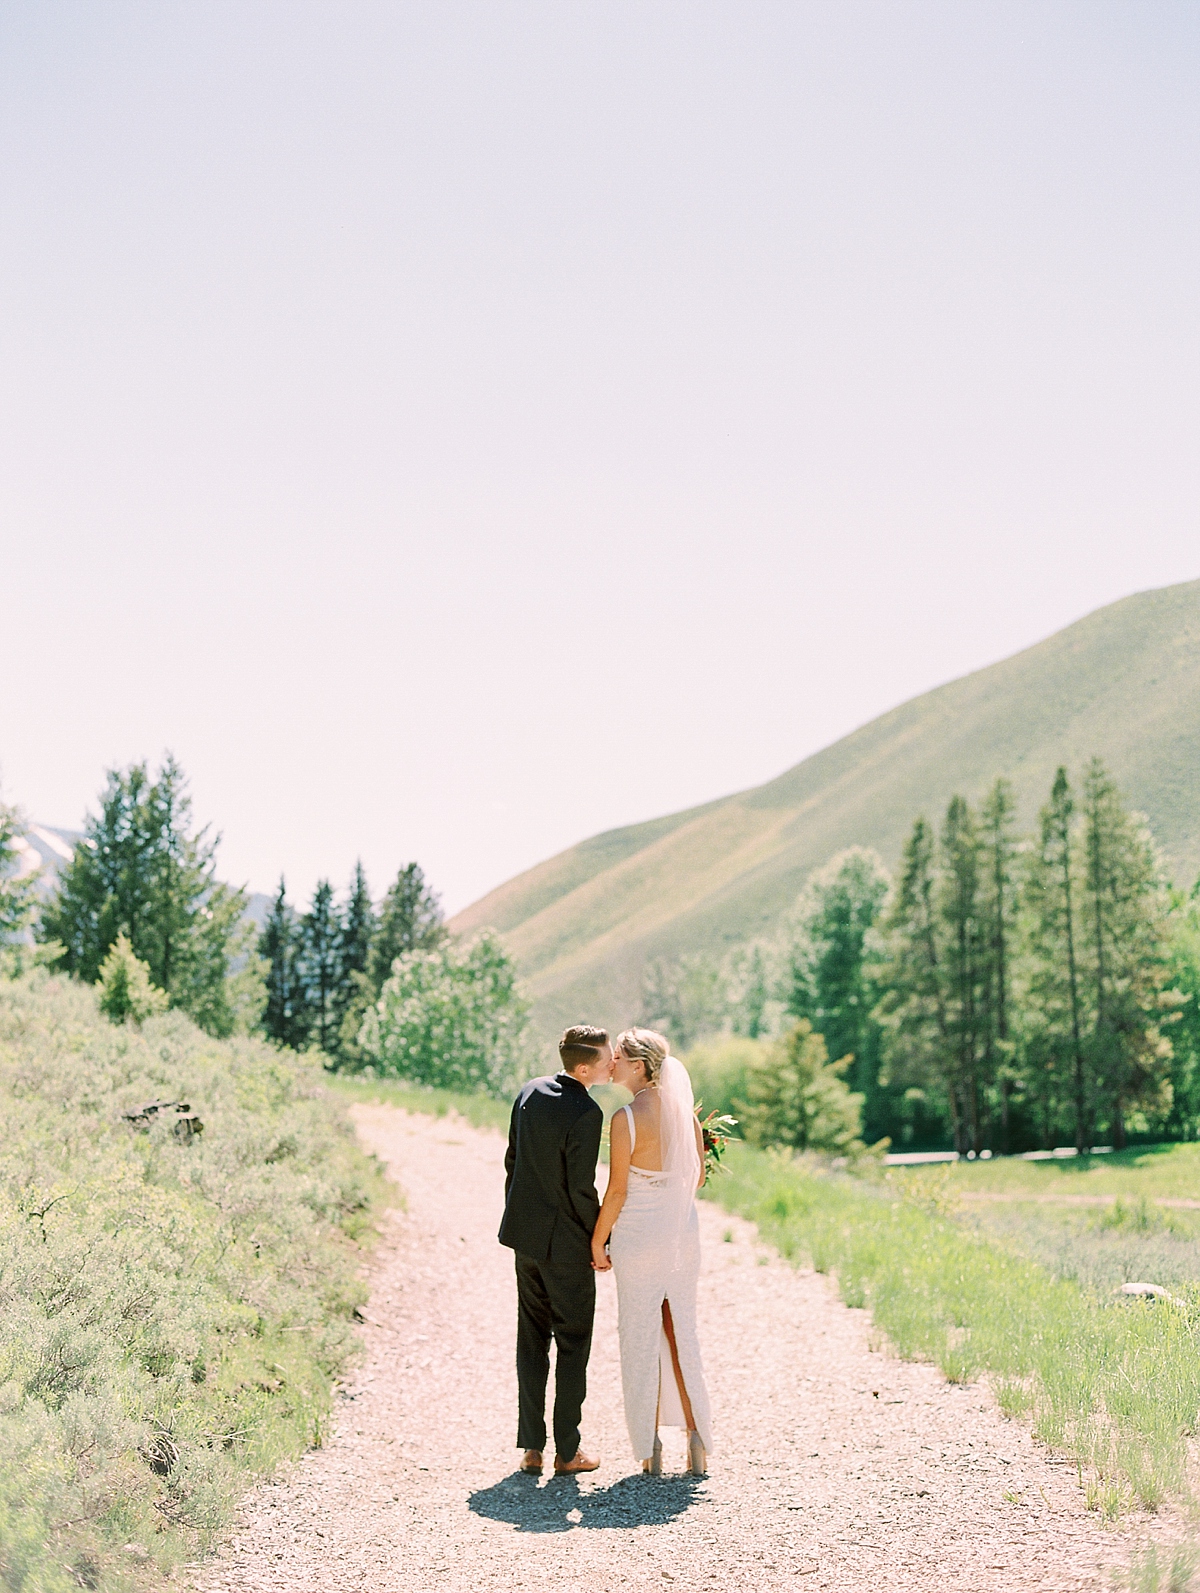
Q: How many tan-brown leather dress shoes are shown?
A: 2